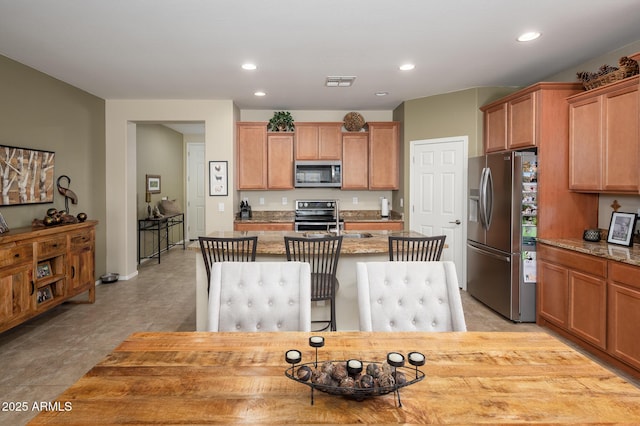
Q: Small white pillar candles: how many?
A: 5